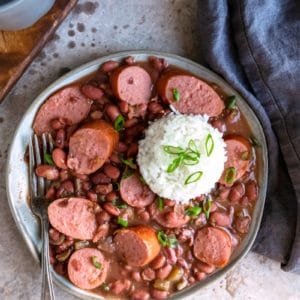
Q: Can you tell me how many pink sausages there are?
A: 11